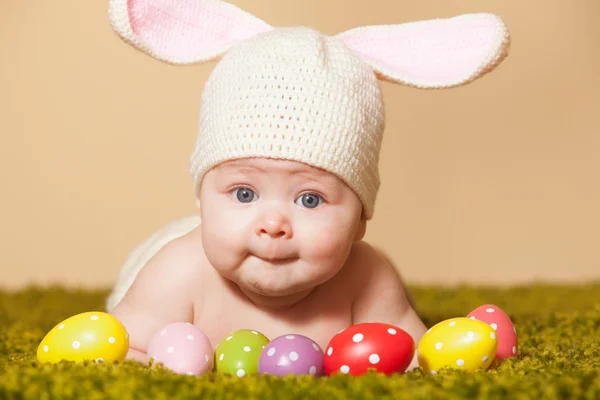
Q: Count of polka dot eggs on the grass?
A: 7